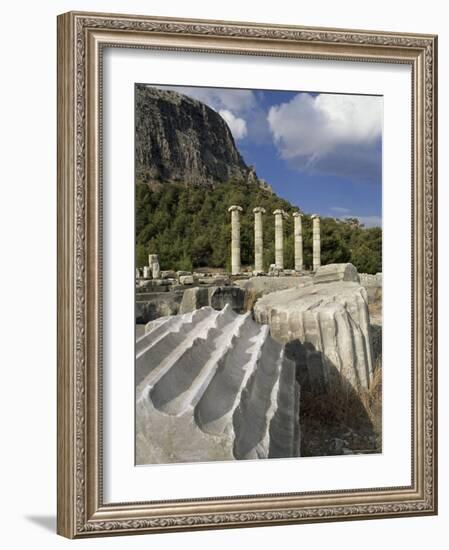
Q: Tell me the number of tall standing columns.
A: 5